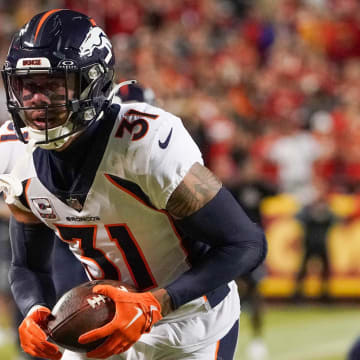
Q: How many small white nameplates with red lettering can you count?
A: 1